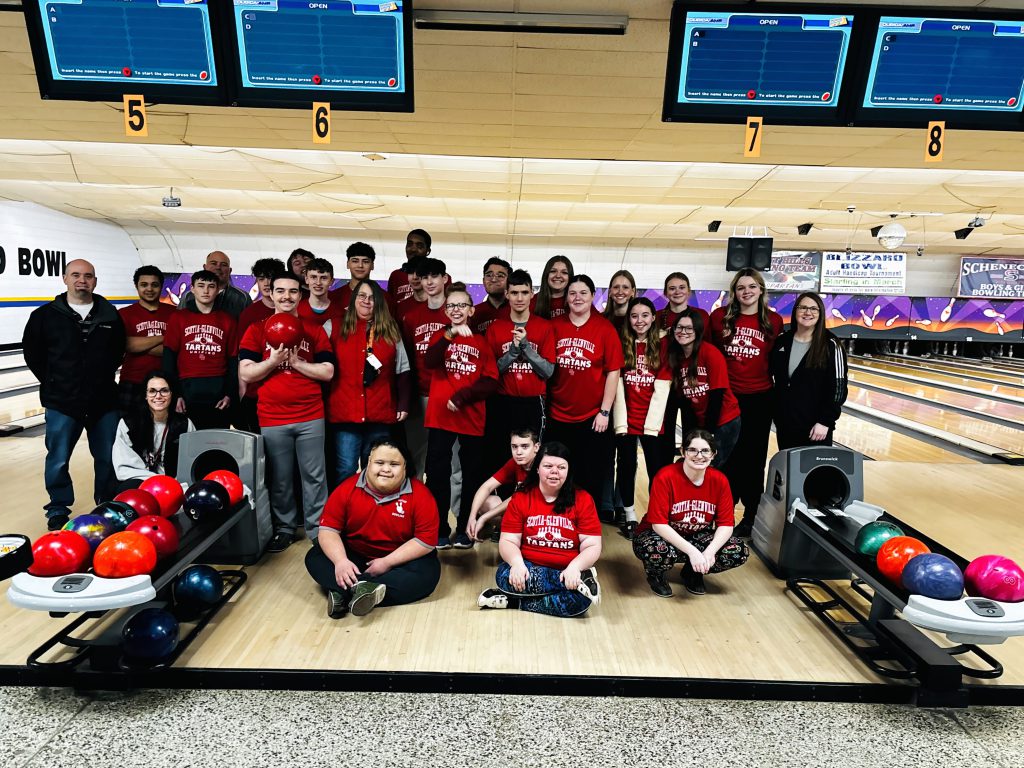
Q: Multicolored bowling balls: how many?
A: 1